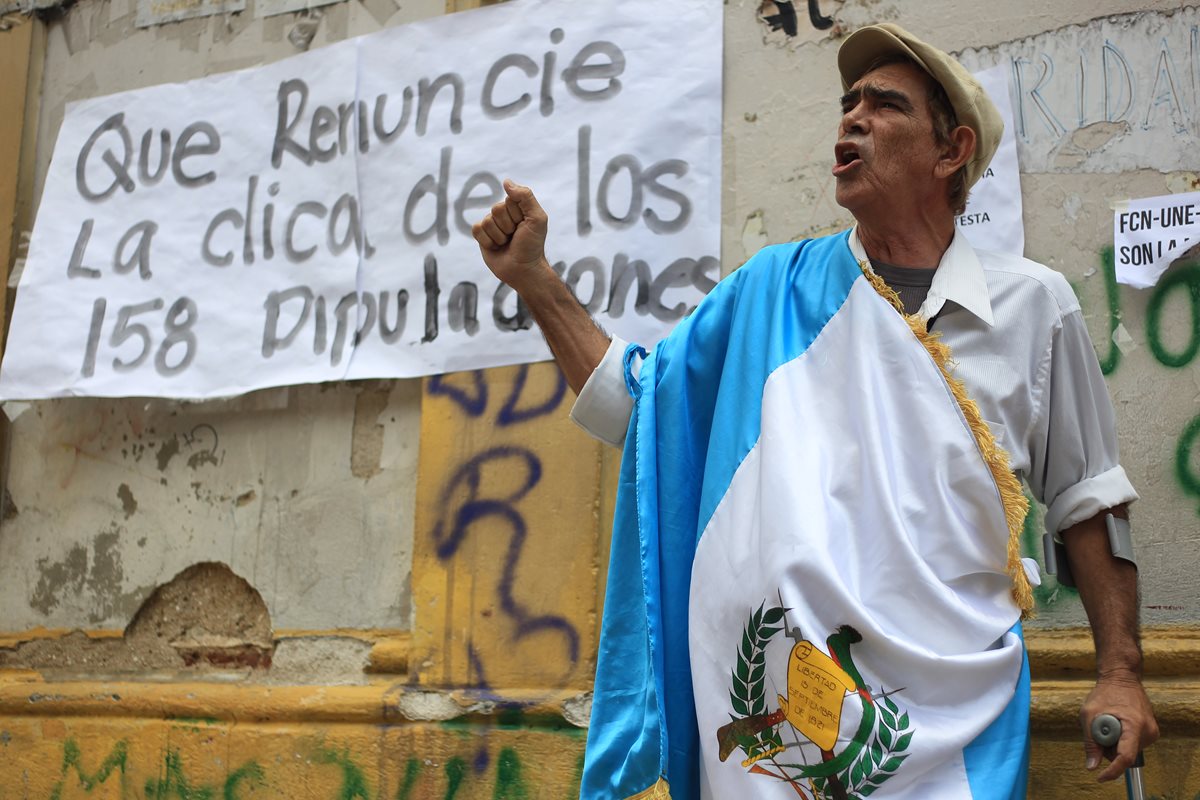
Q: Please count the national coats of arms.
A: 1